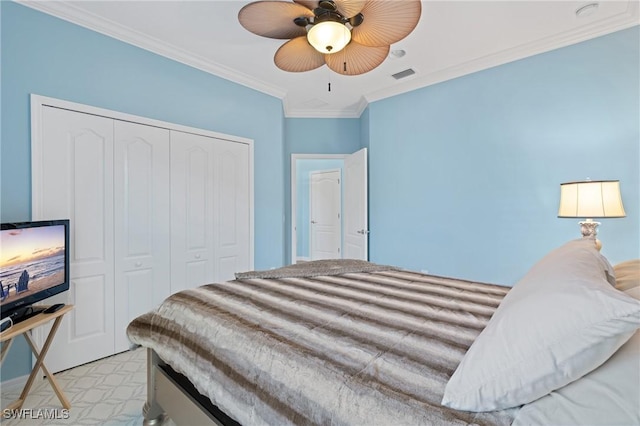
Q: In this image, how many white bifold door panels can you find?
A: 4